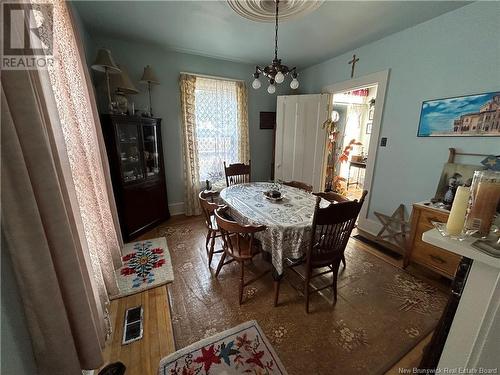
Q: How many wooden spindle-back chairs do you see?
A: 6